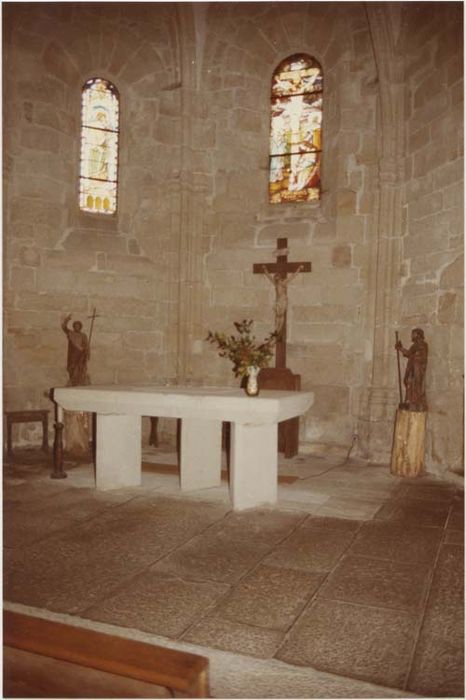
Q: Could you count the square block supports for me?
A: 3